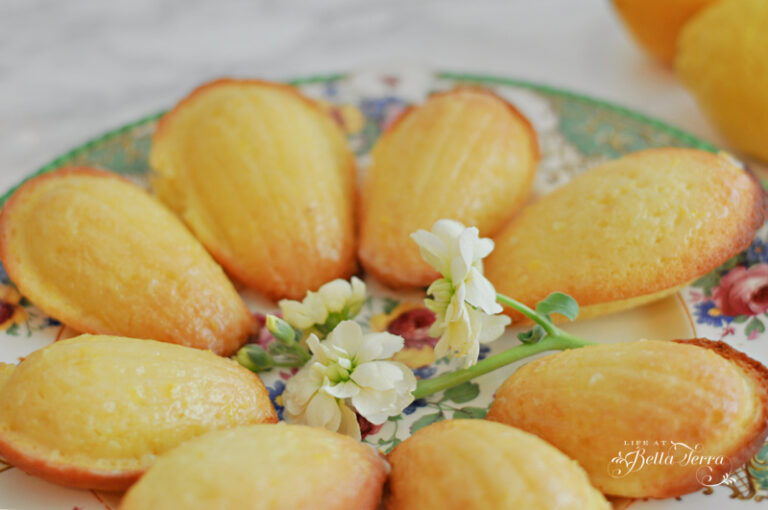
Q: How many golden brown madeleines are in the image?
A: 8